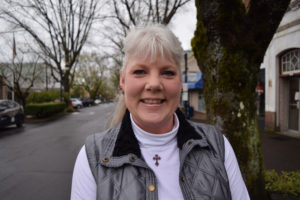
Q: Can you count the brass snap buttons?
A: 5